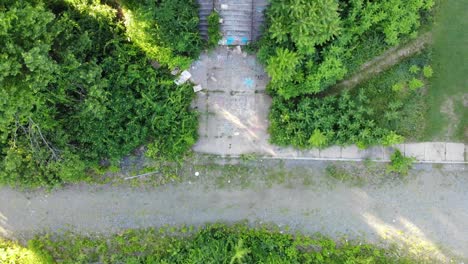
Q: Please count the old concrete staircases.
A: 1